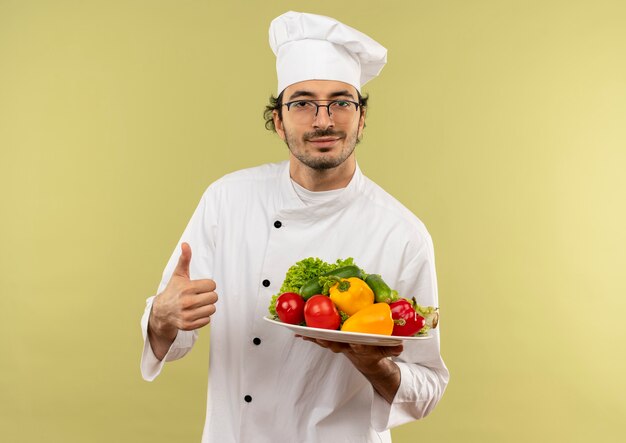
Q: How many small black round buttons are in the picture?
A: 4